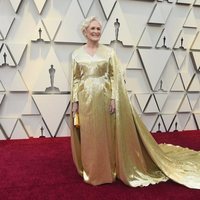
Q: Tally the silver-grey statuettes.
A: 10